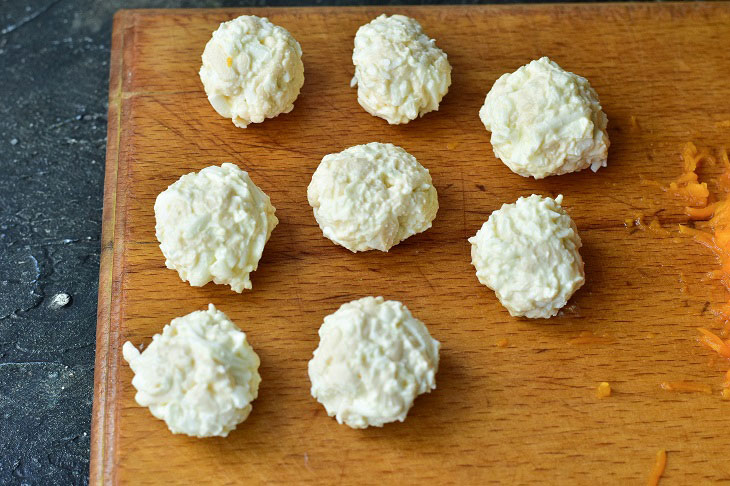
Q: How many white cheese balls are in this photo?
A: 8